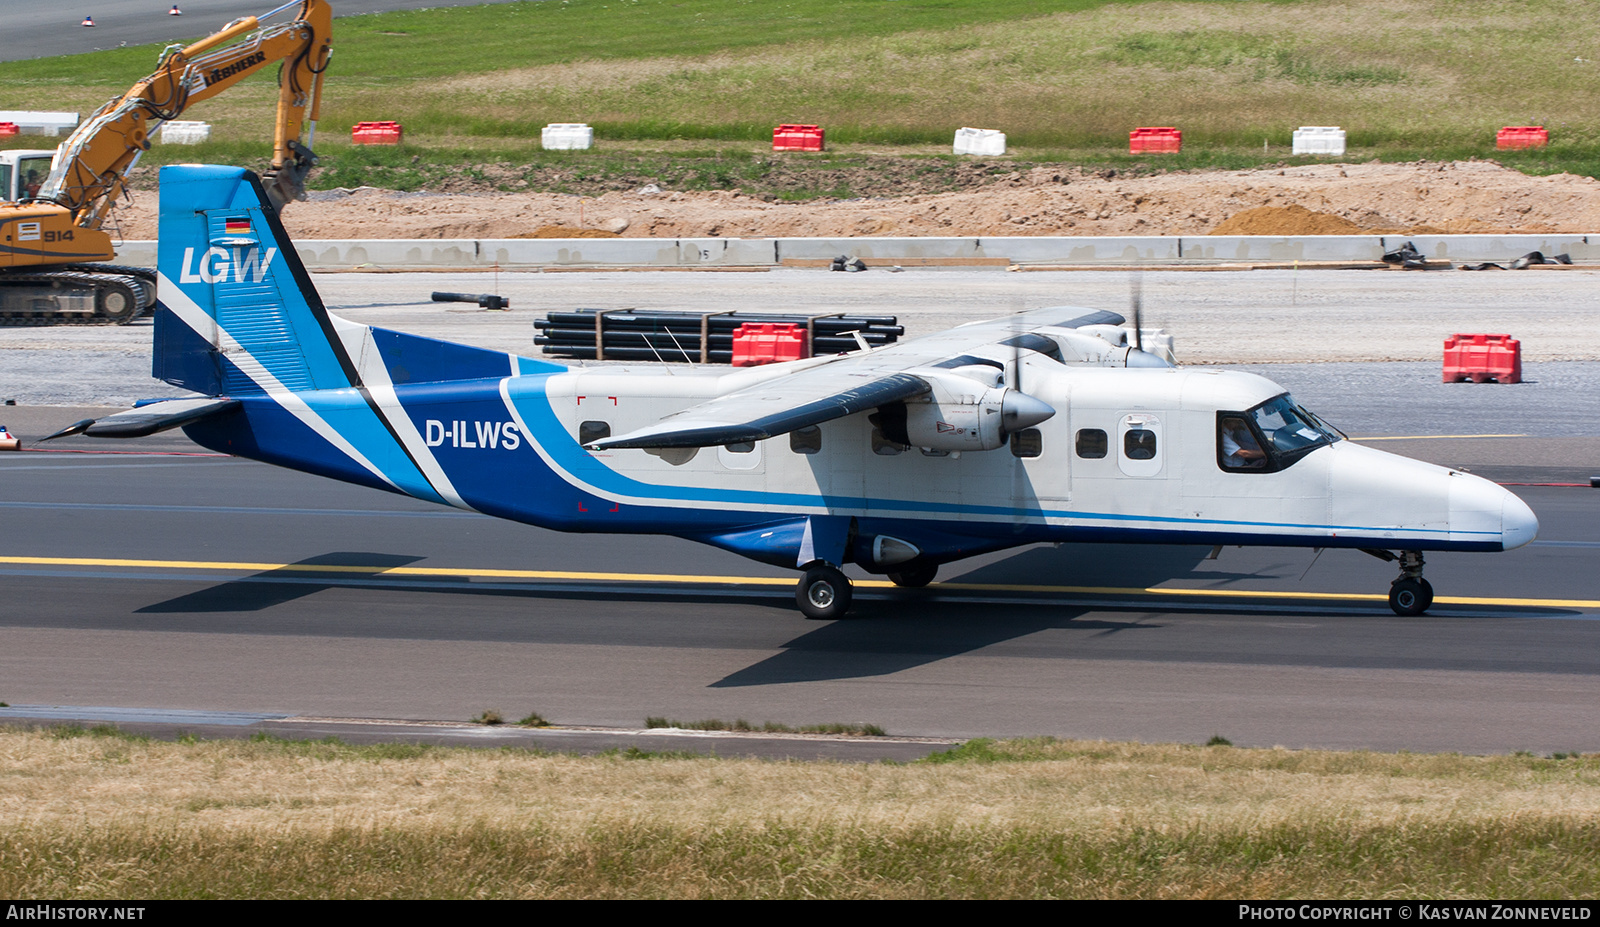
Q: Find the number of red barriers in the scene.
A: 7